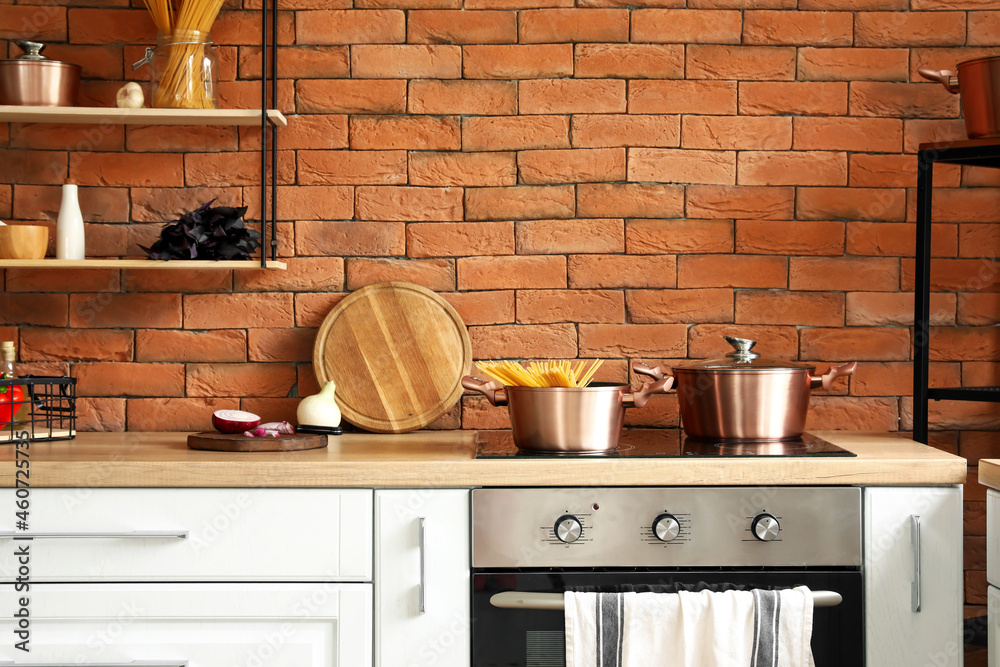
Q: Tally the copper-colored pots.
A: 4